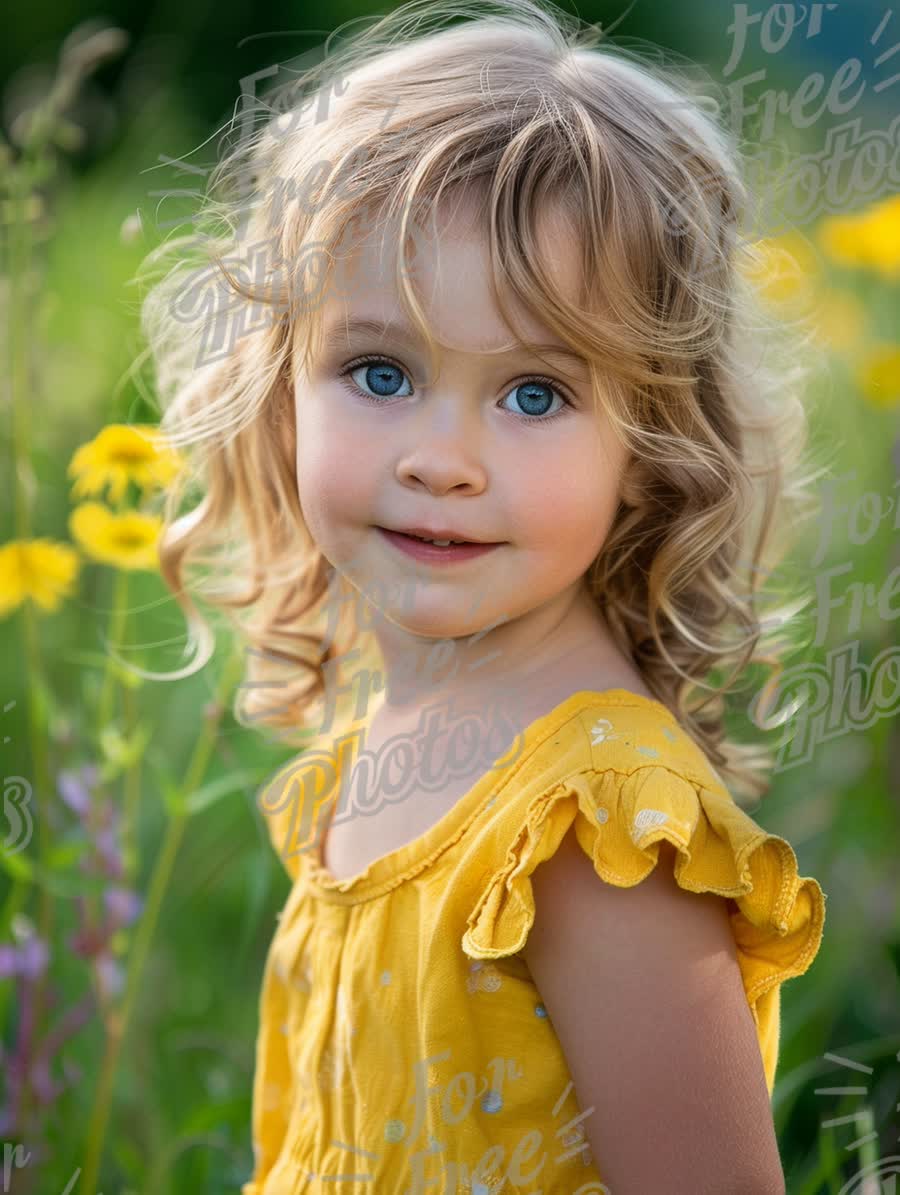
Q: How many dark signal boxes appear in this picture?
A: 0